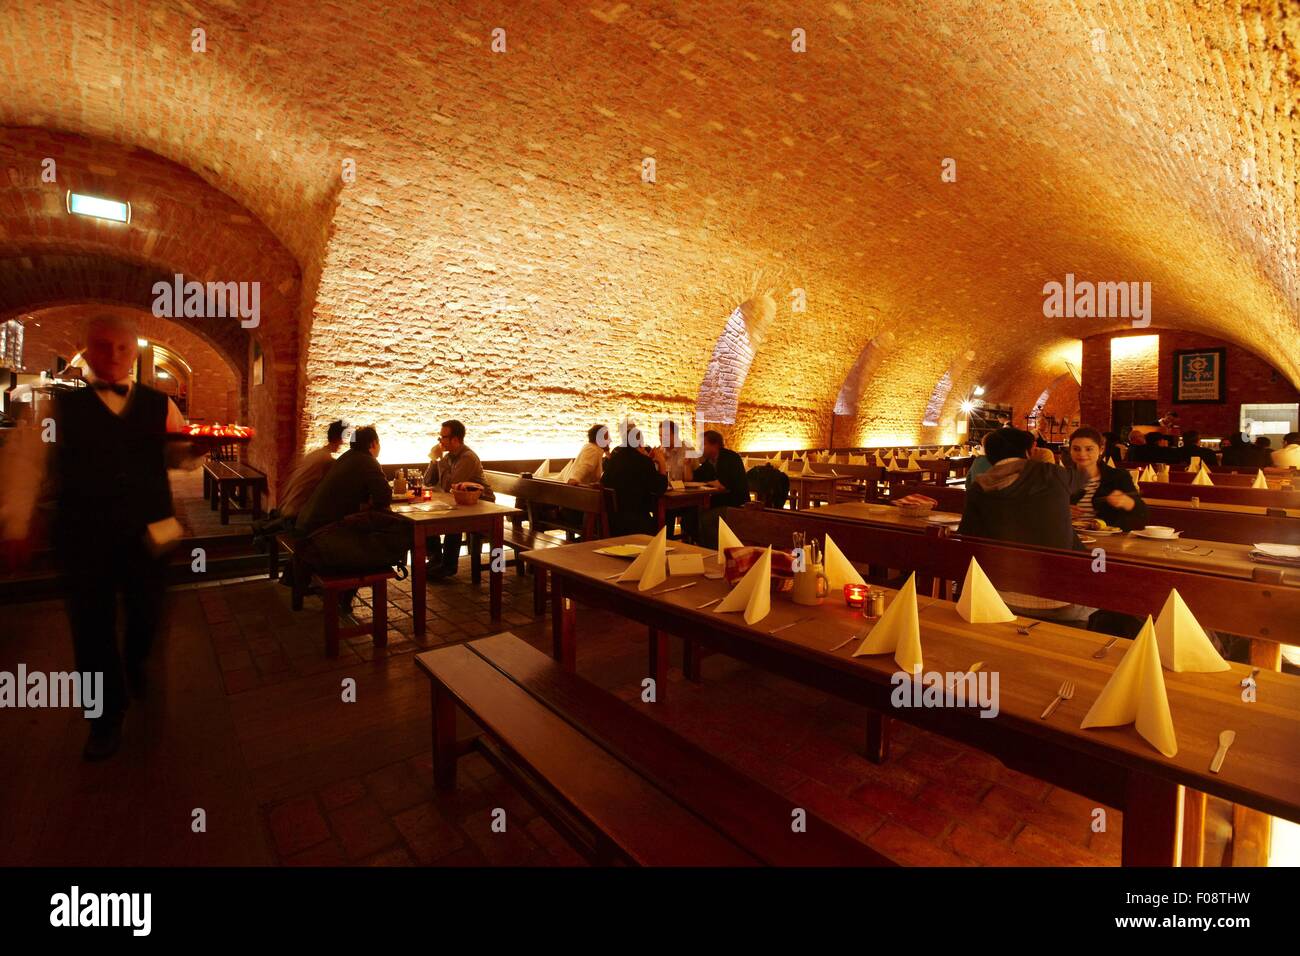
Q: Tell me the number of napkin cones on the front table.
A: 8